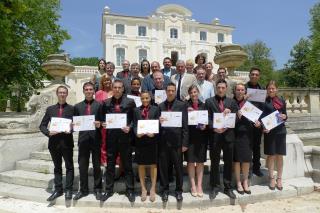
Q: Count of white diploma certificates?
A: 12